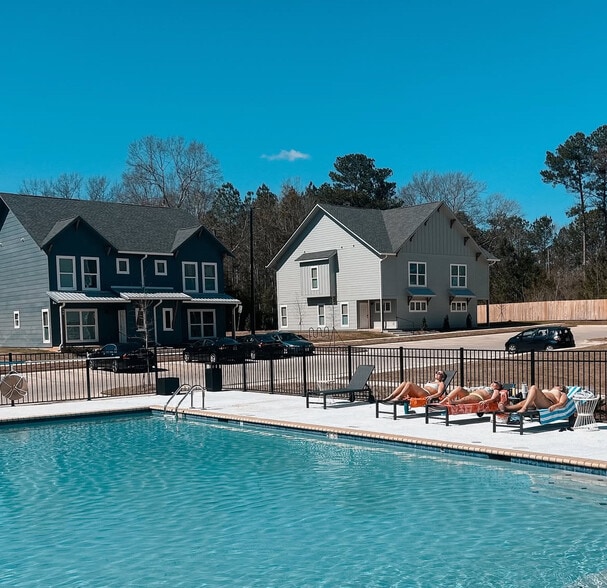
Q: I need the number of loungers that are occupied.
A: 3